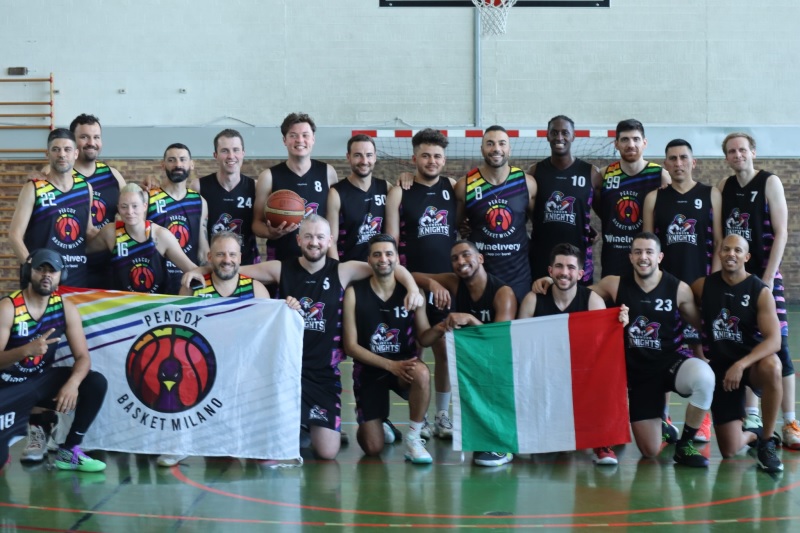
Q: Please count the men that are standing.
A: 12